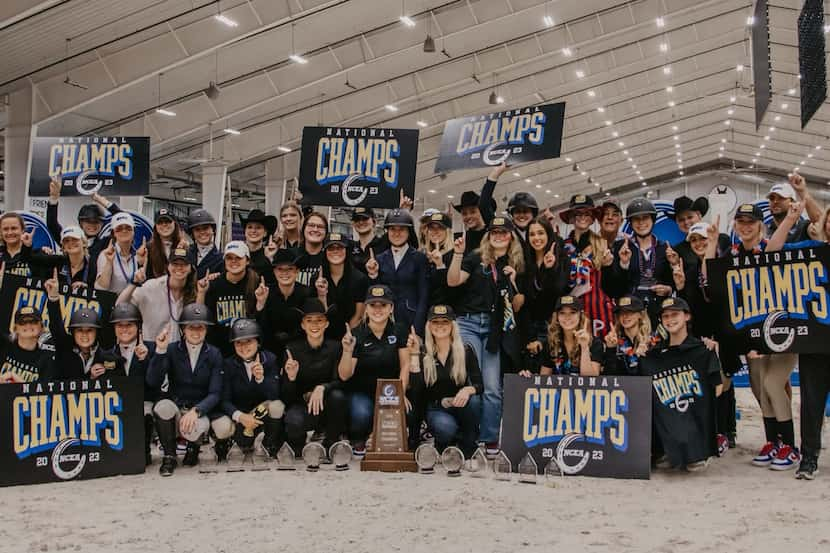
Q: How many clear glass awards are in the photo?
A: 12